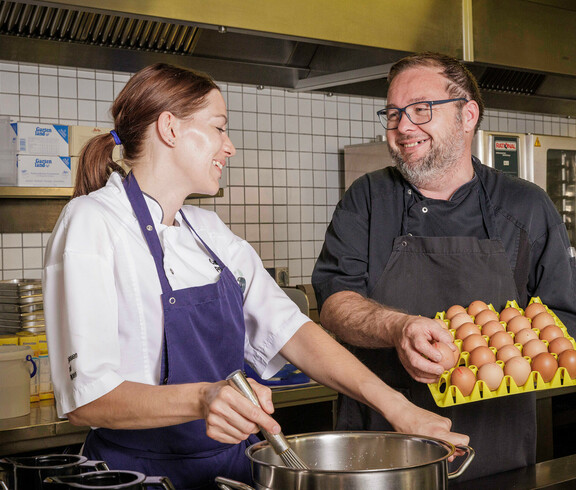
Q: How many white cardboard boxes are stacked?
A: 2